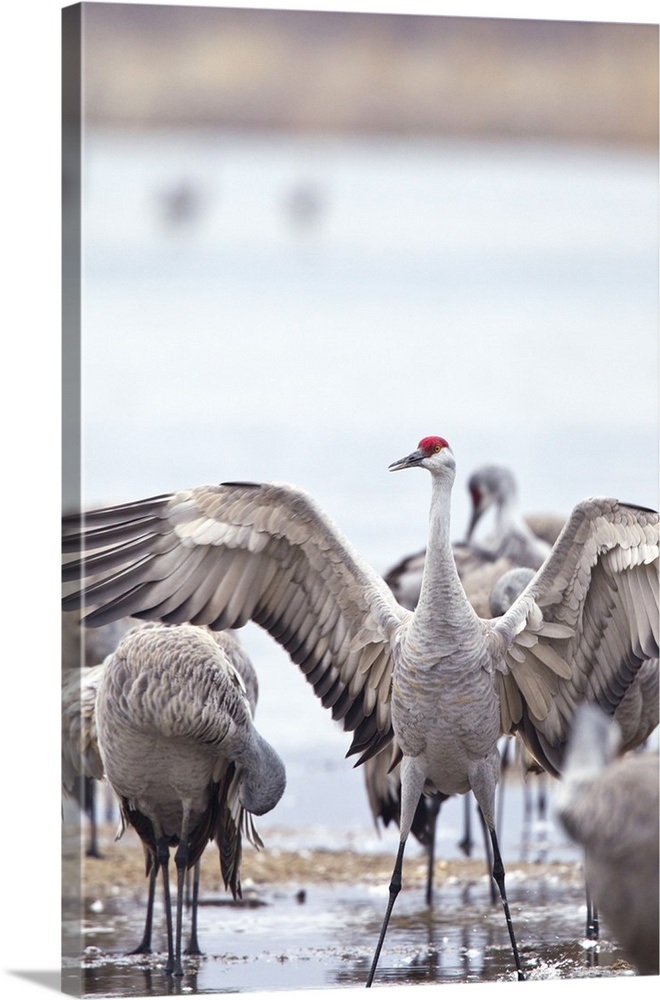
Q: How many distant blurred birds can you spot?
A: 2